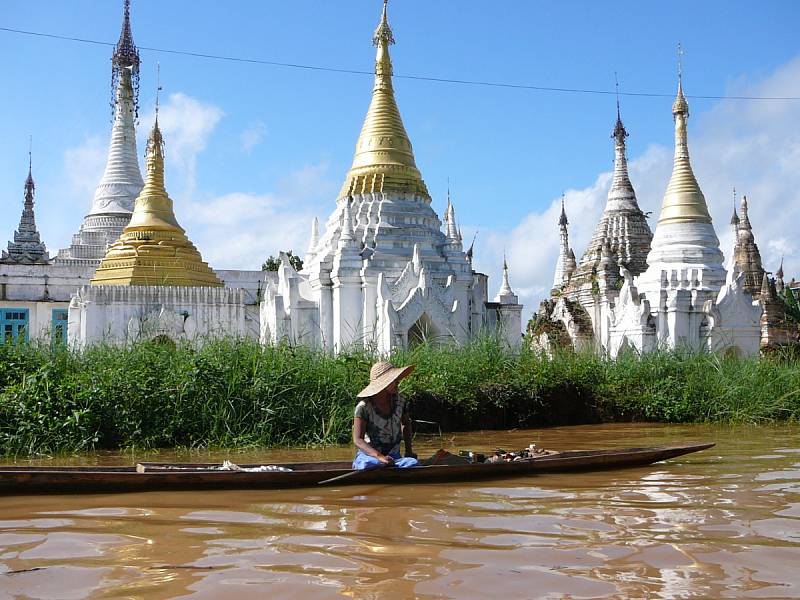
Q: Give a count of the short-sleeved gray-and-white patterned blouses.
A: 1